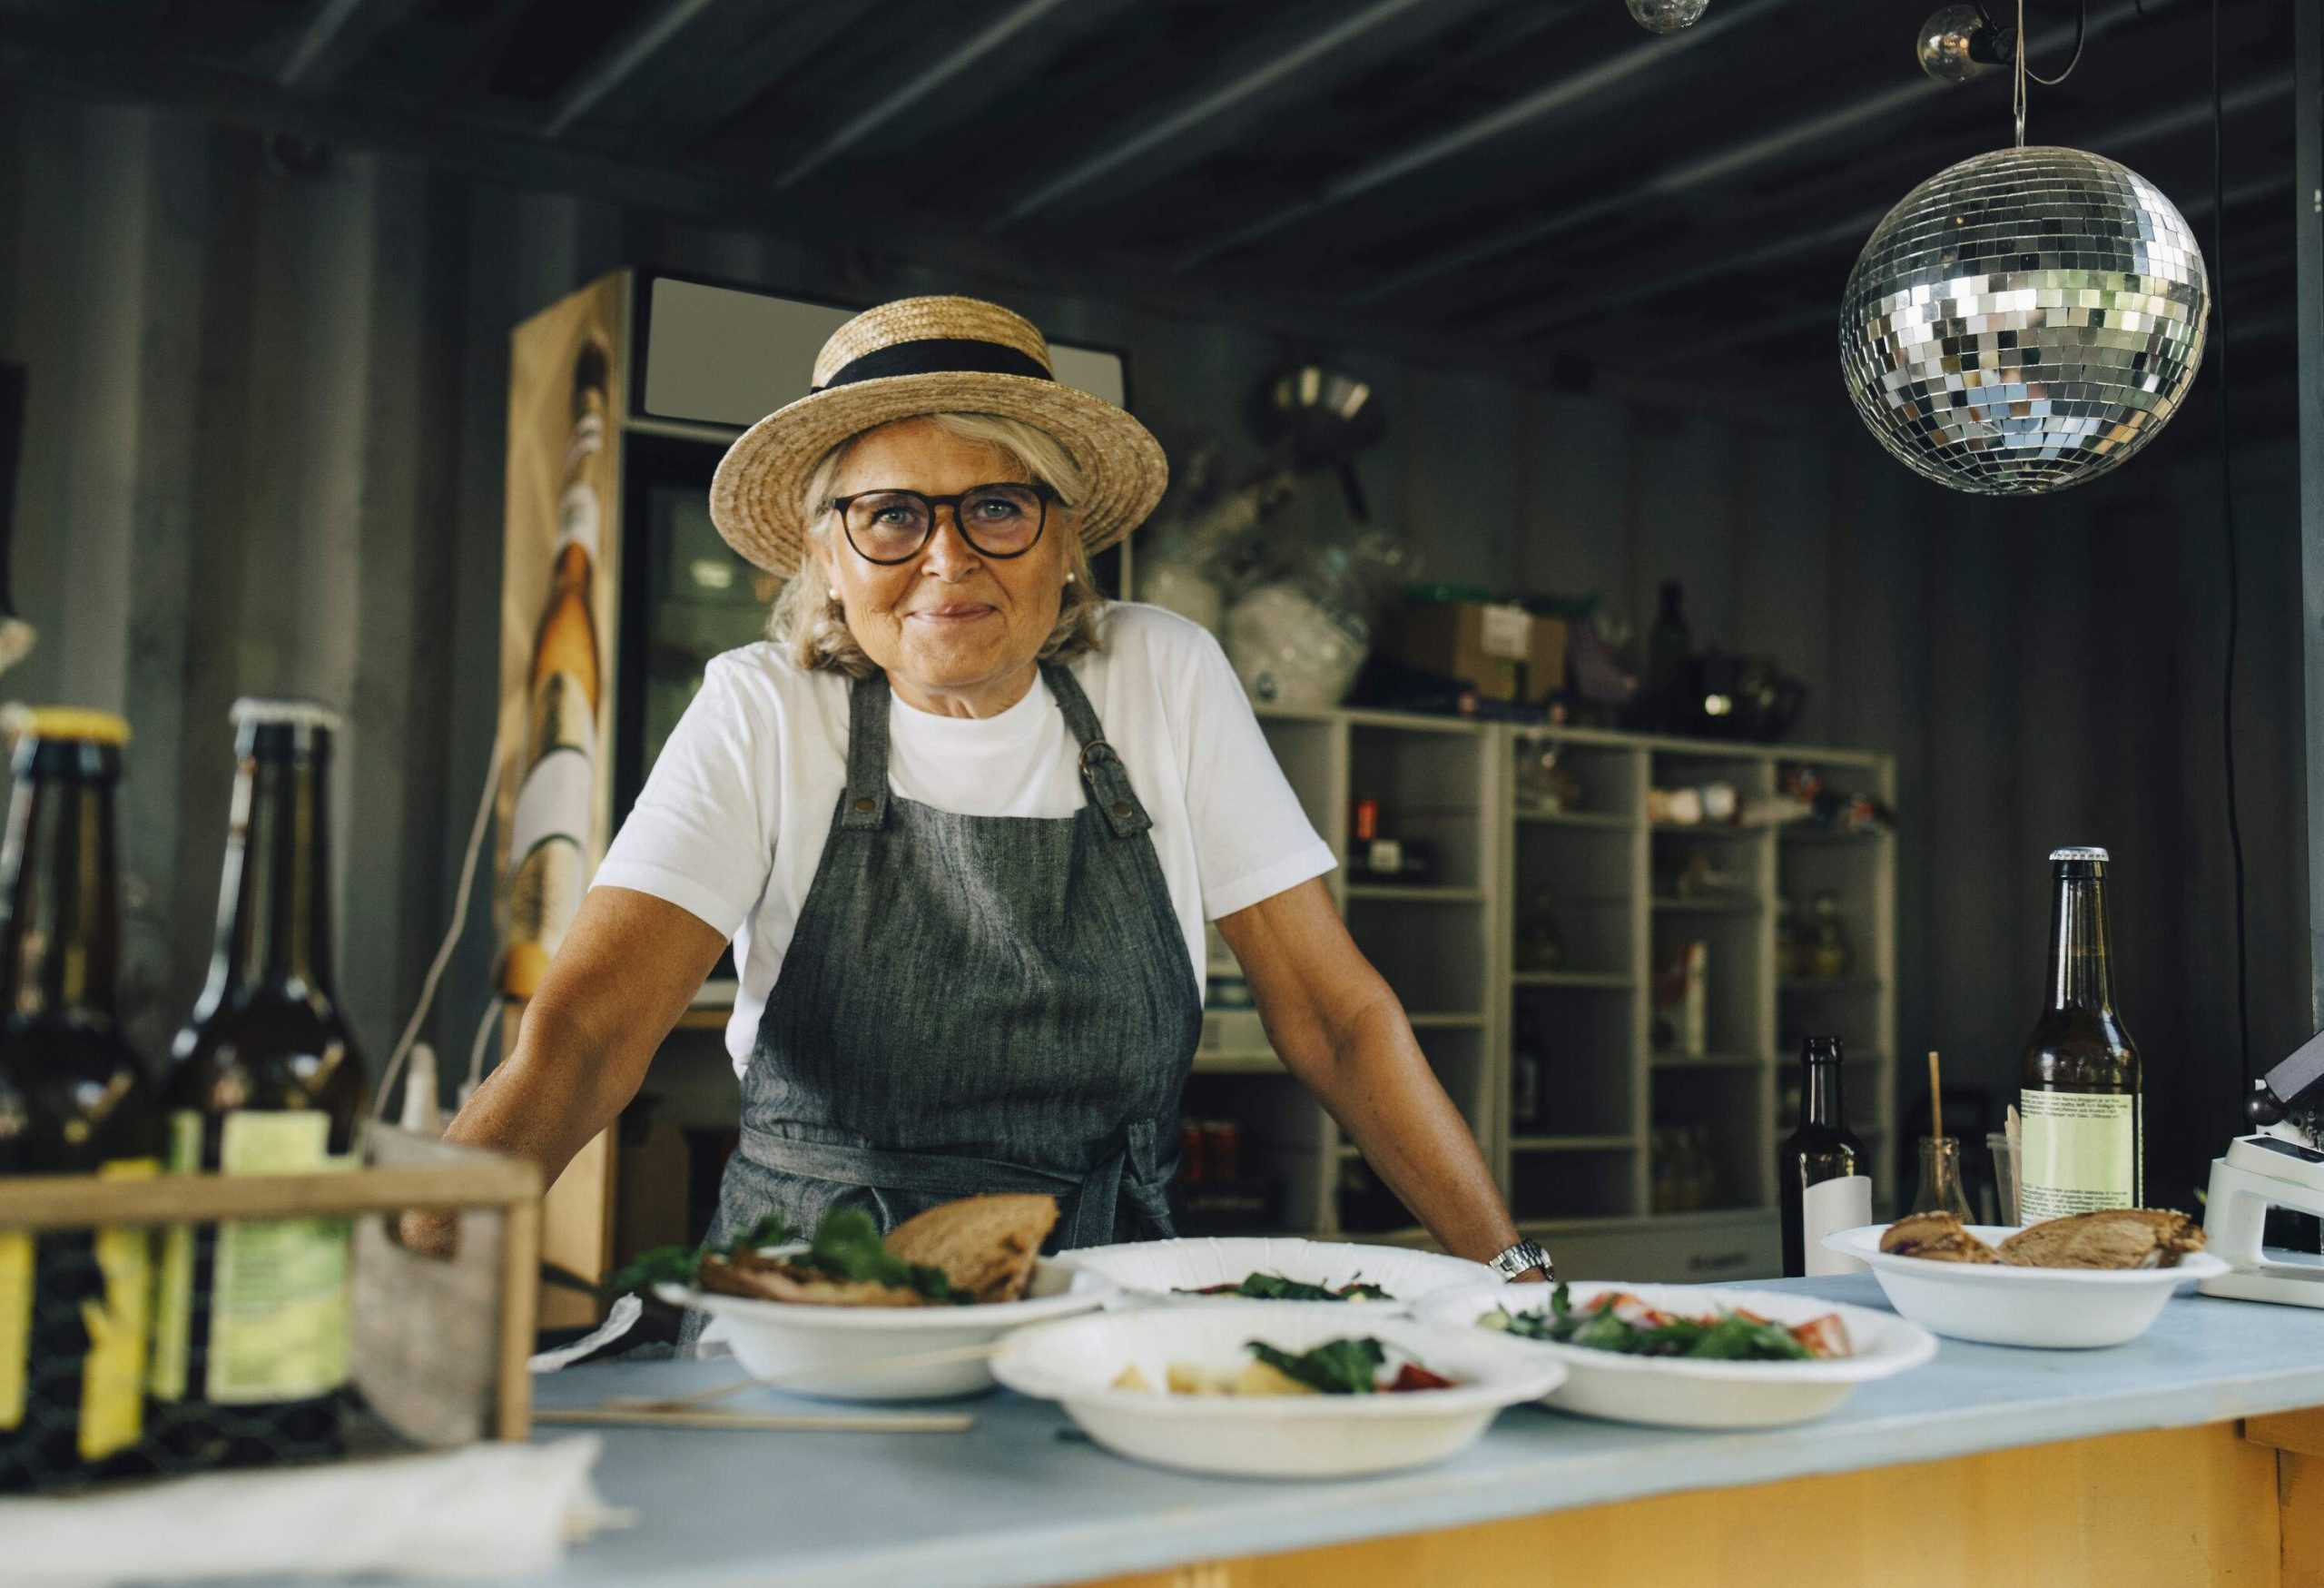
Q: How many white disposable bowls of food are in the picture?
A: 5